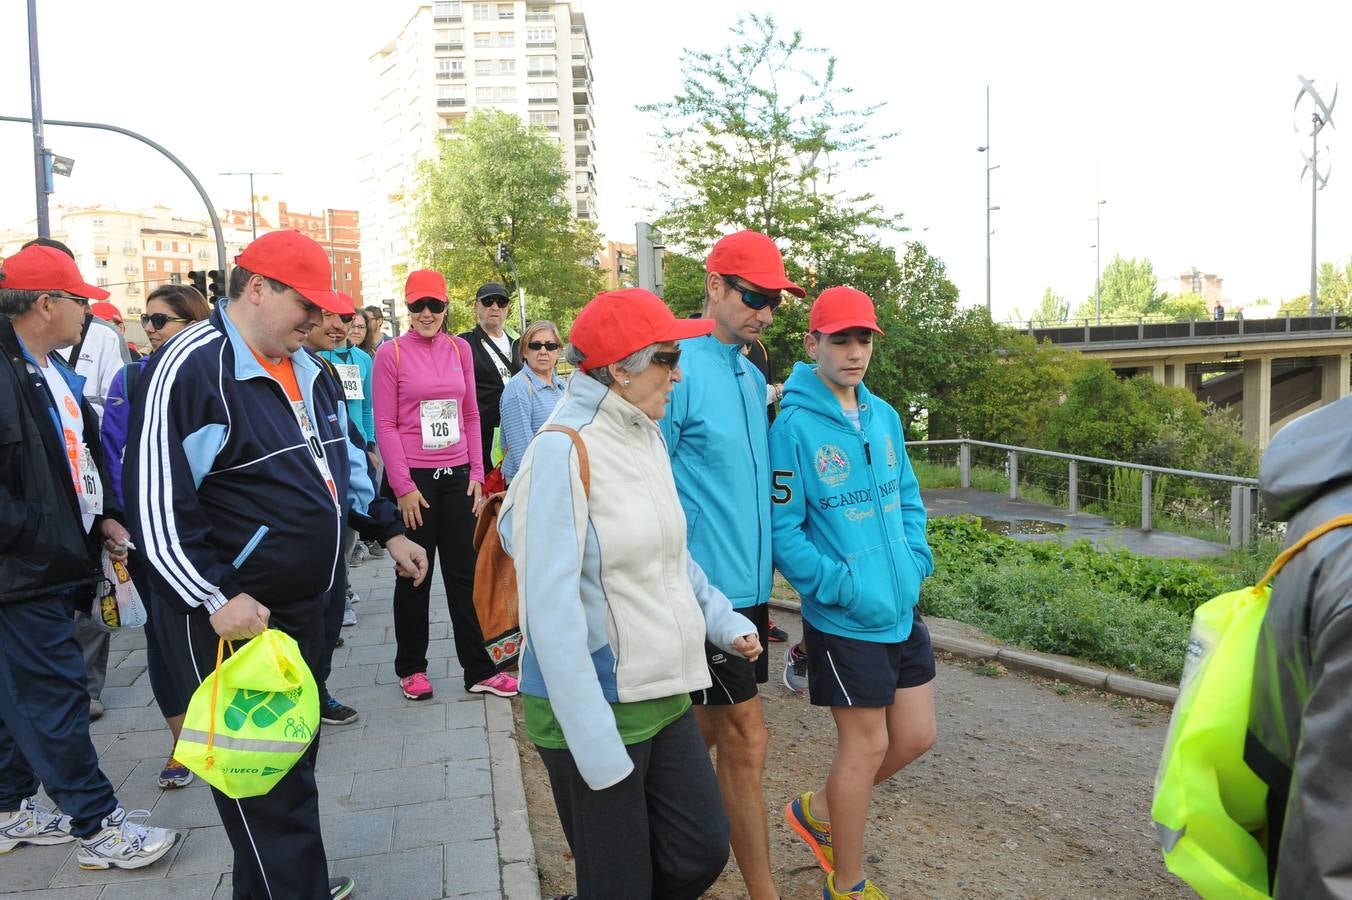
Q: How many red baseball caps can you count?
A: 8